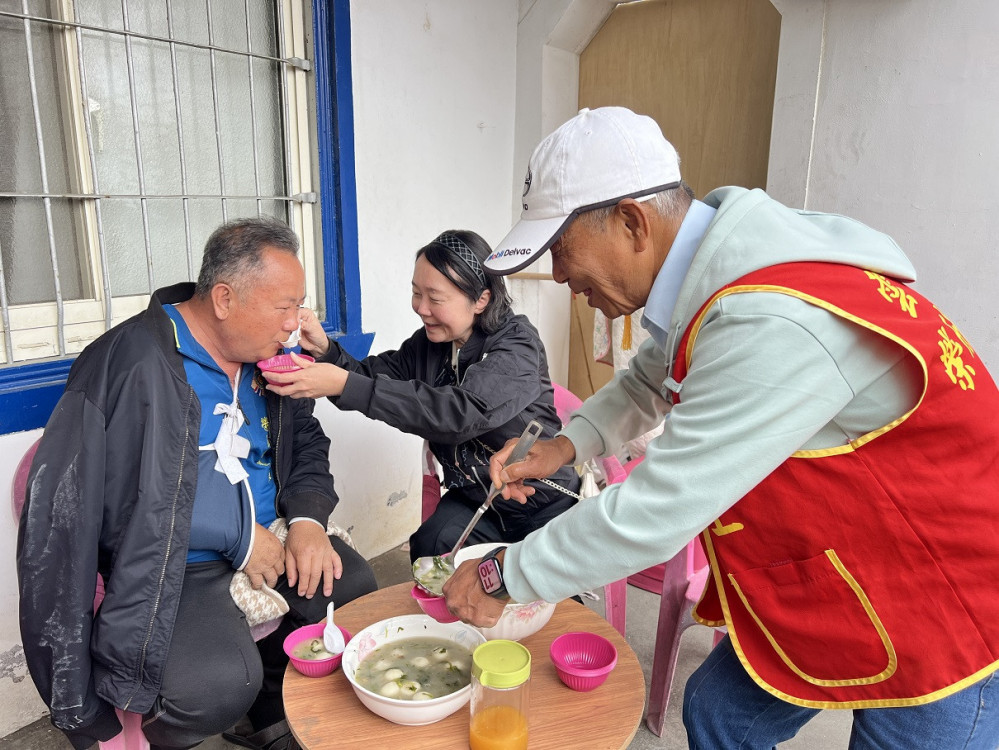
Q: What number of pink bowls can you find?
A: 4